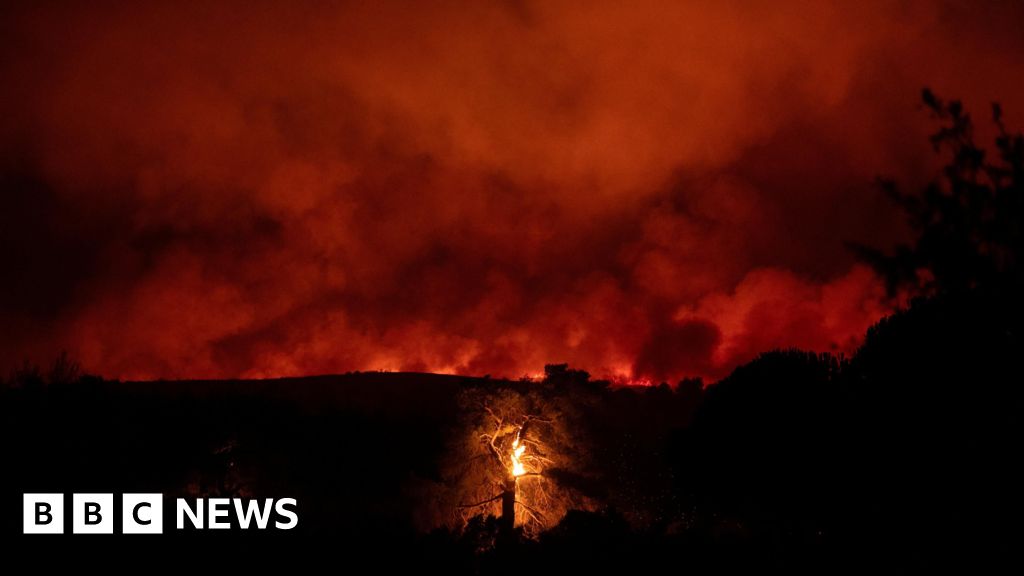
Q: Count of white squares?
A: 3